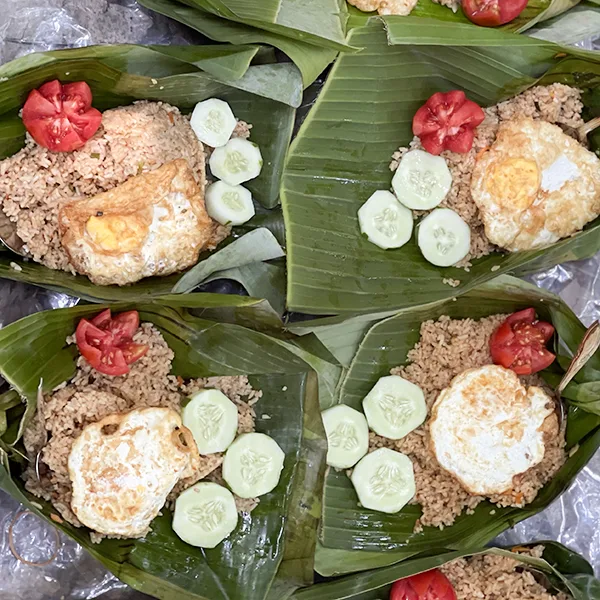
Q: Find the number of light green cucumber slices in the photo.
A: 12